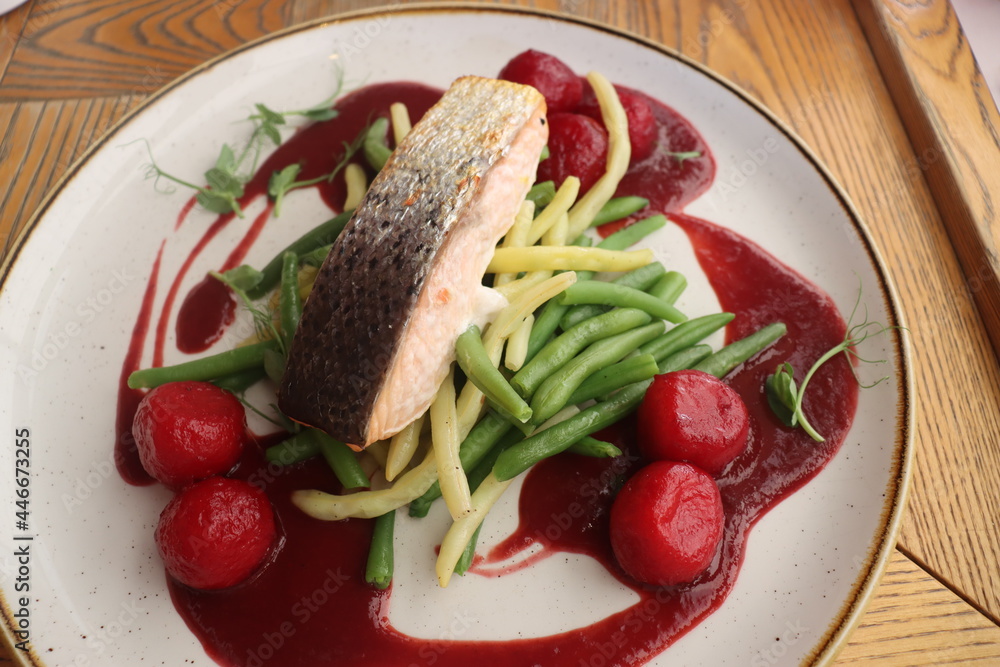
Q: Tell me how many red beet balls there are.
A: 7